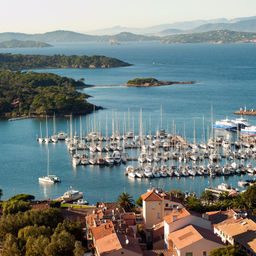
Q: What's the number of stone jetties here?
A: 1